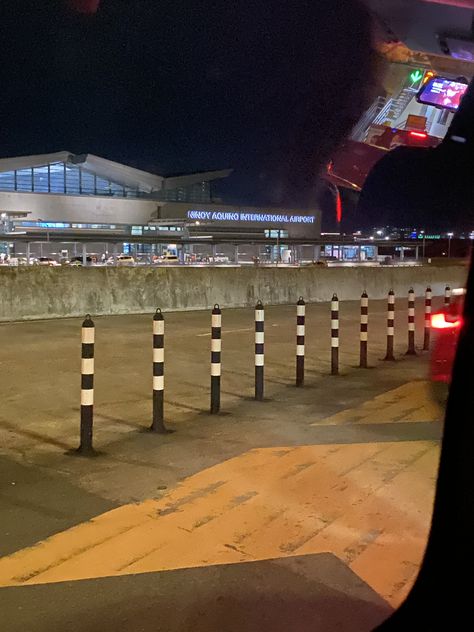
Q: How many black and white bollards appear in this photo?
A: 11